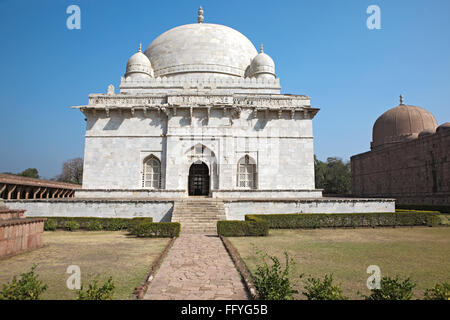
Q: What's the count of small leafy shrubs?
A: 6